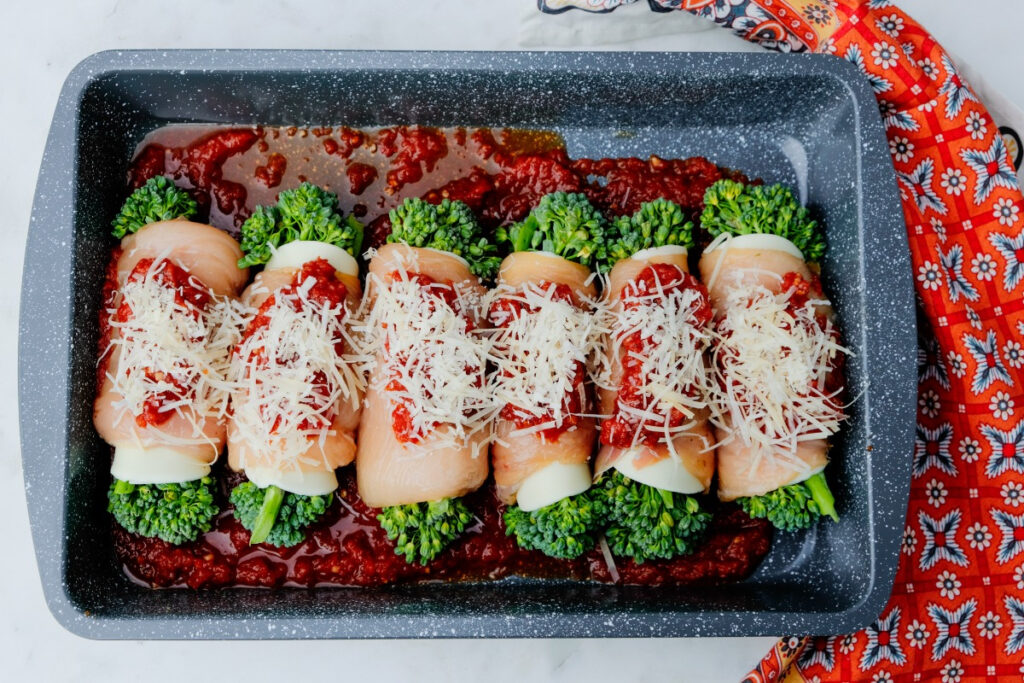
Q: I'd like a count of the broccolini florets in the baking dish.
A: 12